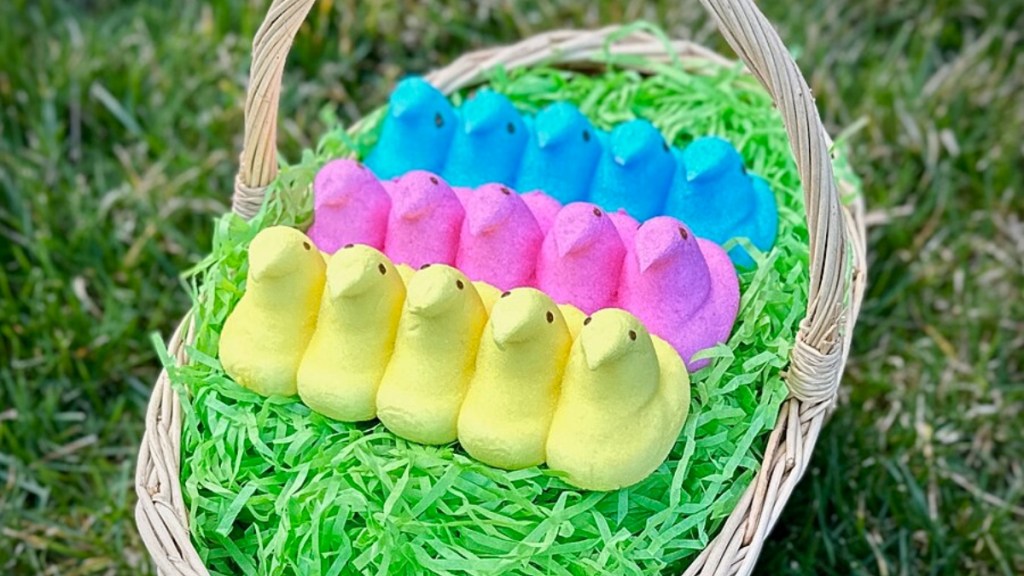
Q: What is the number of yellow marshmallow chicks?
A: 5